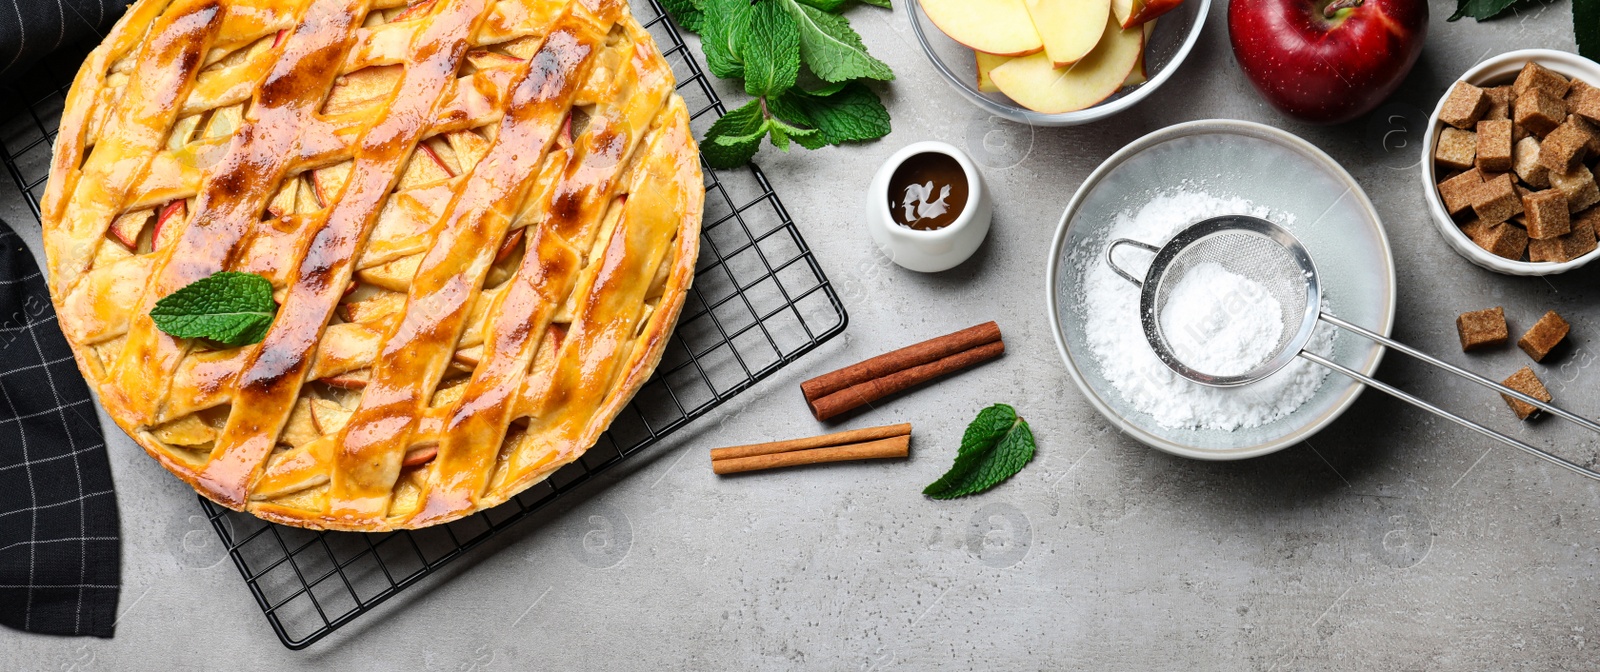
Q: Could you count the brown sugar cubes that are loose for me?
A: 3